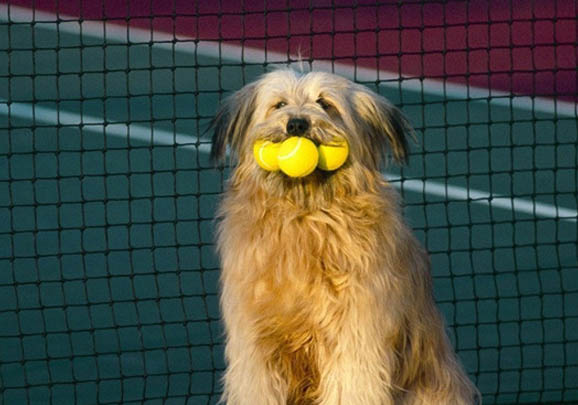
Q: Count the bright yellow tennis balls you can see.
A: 3